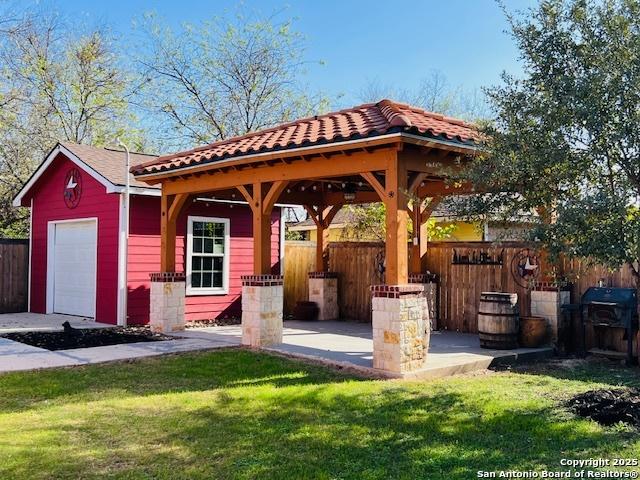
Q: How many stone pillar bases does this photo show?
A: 6